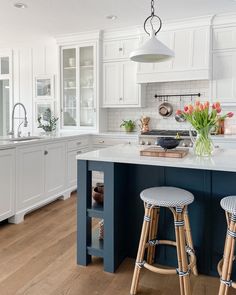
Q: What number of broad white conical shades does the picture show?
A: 1